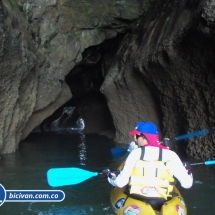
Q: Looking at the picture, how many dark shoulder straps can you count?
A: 2